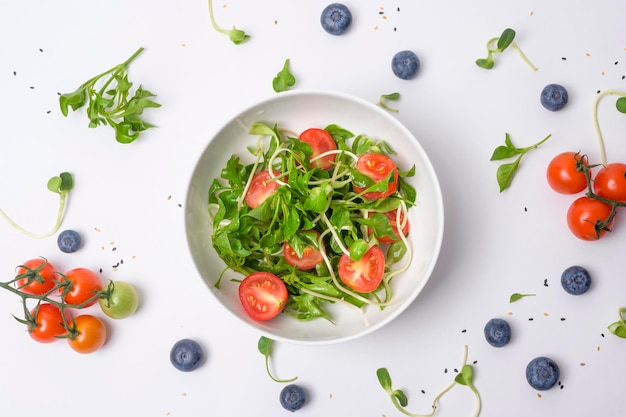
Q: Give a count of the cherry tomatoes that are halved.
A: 7